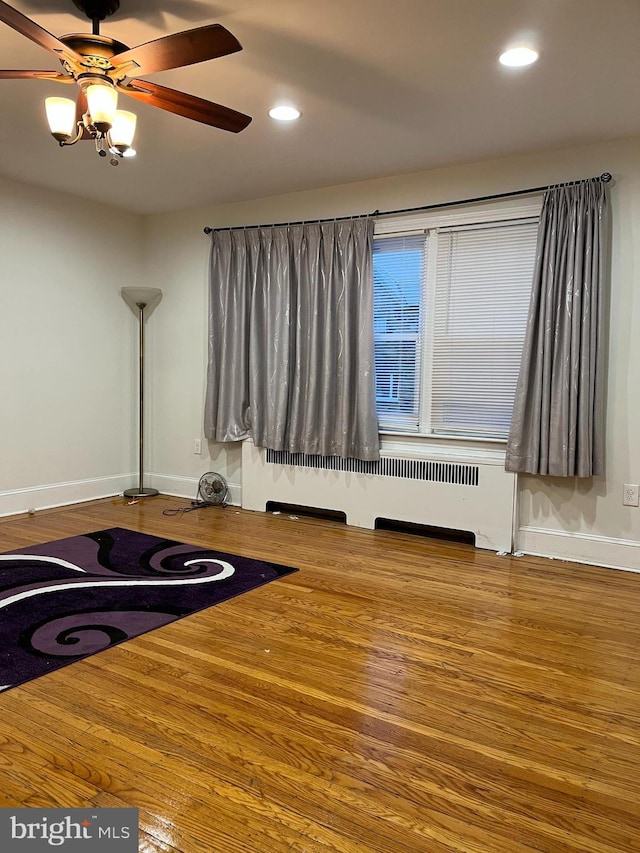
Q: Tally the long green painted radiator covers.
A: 0